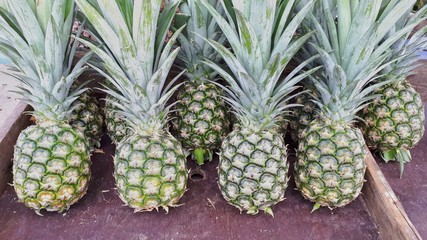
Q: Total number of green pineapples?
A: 9